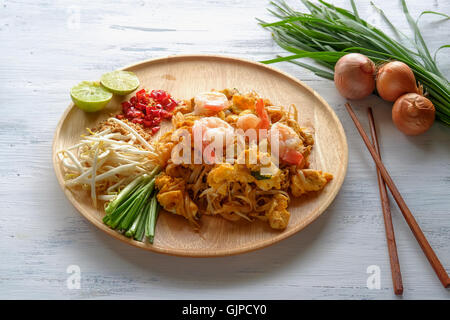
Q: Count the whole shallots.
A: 3